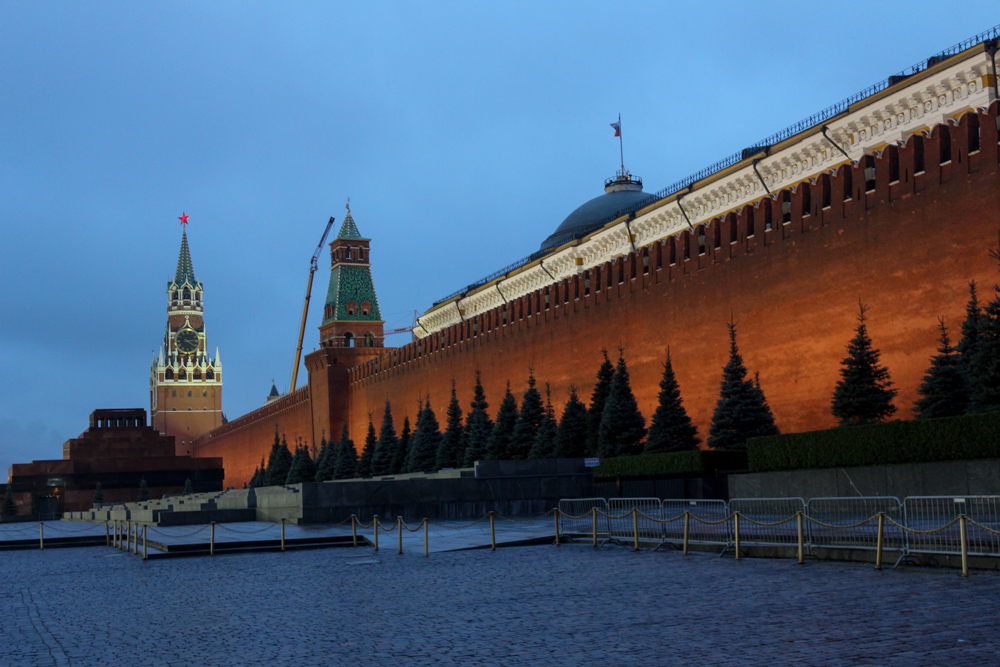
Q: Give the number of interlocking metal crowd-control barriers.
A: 6